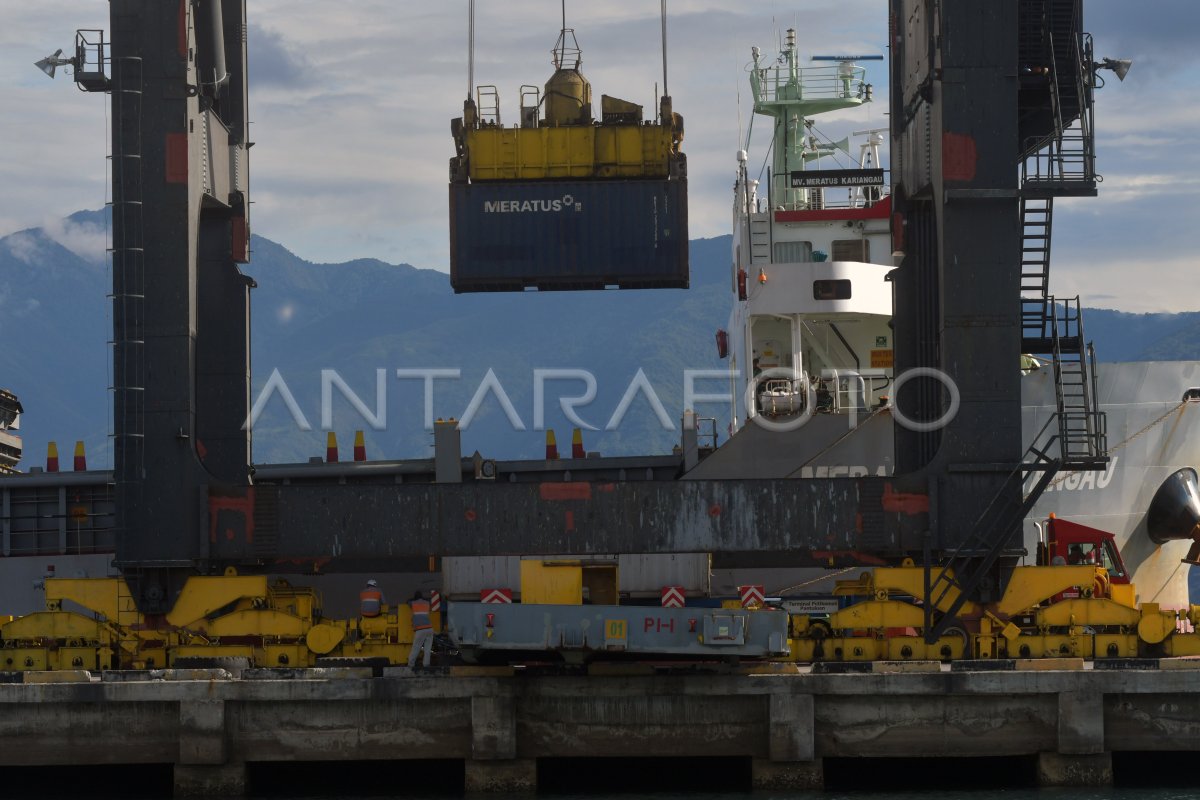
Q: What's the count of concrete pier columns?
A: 4